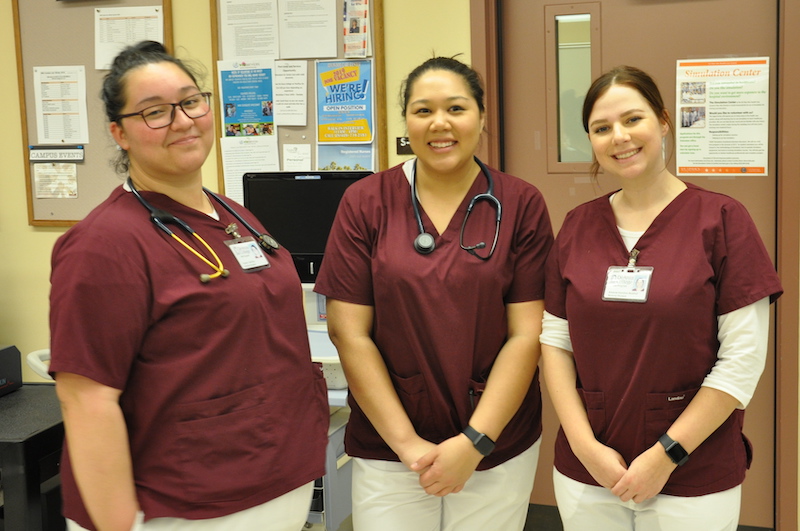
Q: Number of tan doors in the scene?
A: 1